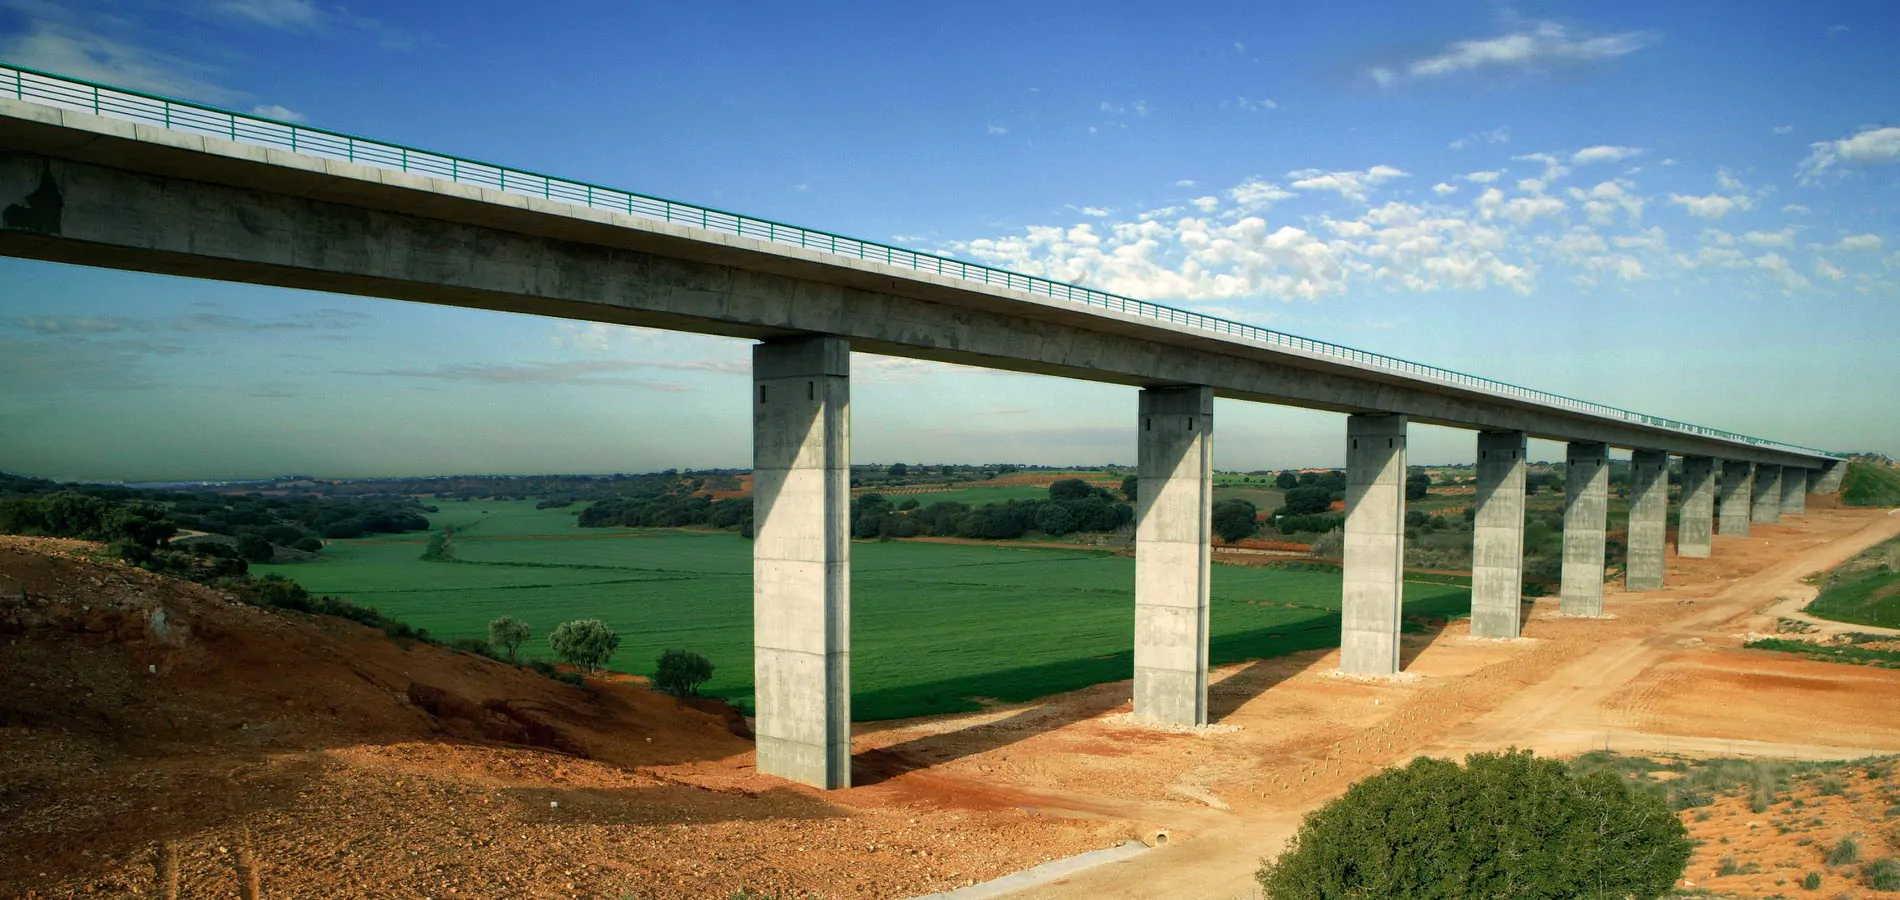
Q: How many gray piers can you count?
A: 10